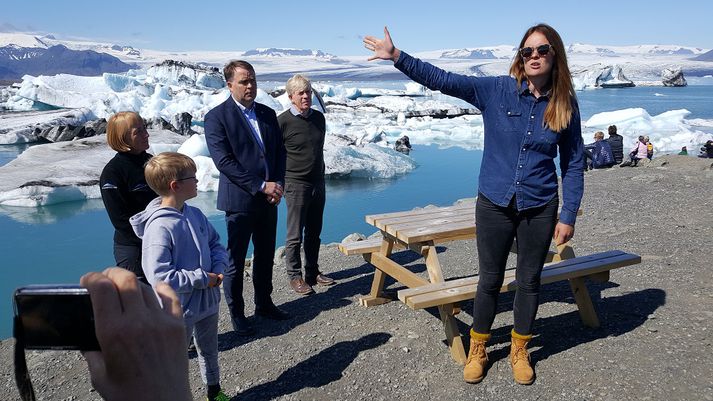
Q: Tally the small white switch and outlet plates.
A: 0